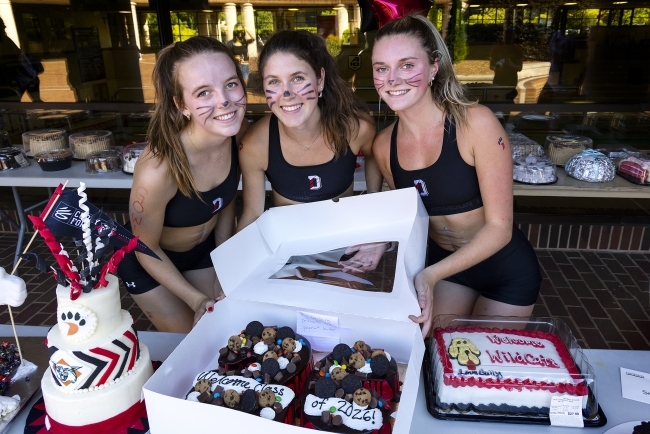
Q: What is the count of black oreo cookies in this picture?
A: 8